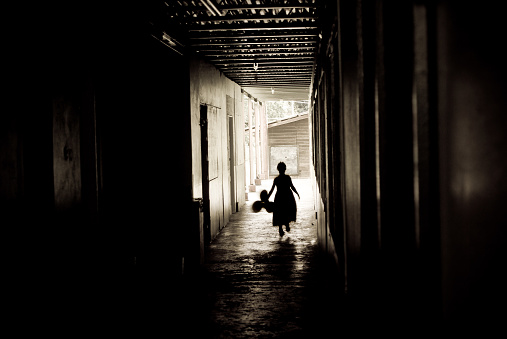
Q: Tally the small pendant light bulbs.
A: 2